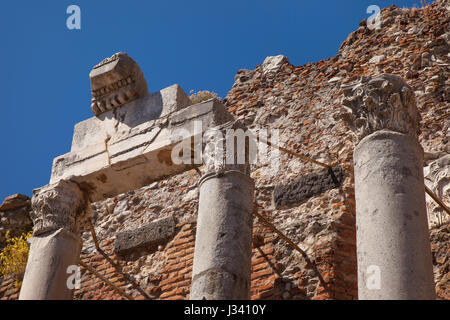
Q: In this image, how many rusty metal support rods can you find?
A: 5